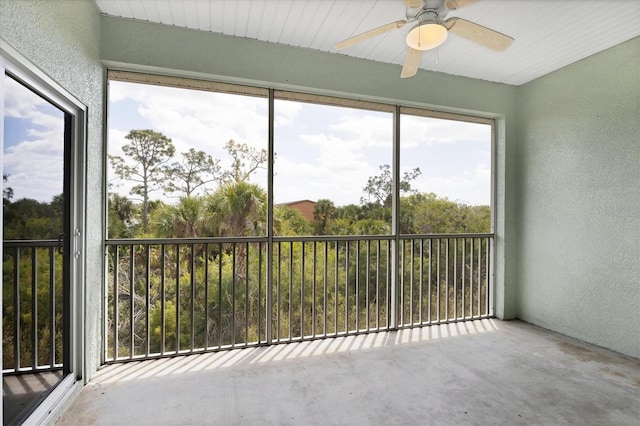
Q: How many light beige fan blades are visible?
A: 5